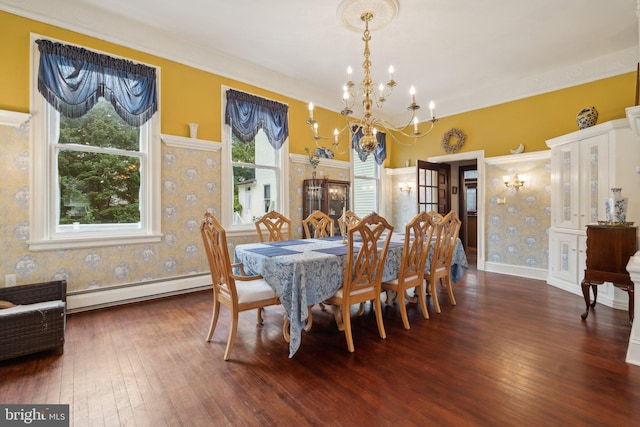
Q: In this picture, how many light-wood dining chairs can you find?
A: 8